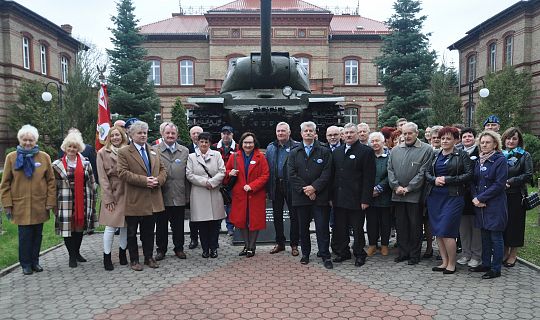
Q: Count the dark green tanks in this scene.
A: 1